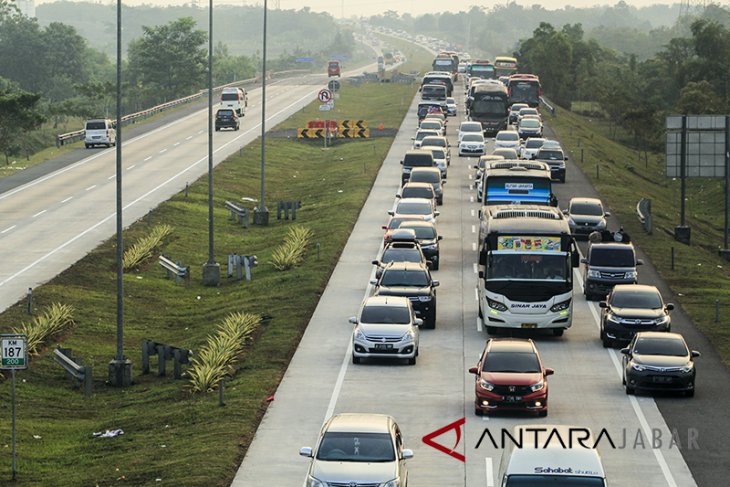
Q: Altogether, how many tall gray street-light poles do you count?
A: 3